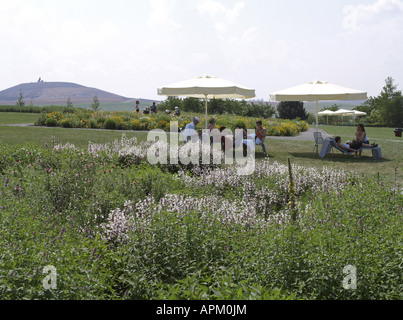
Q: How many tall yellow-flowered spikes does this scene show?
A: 1